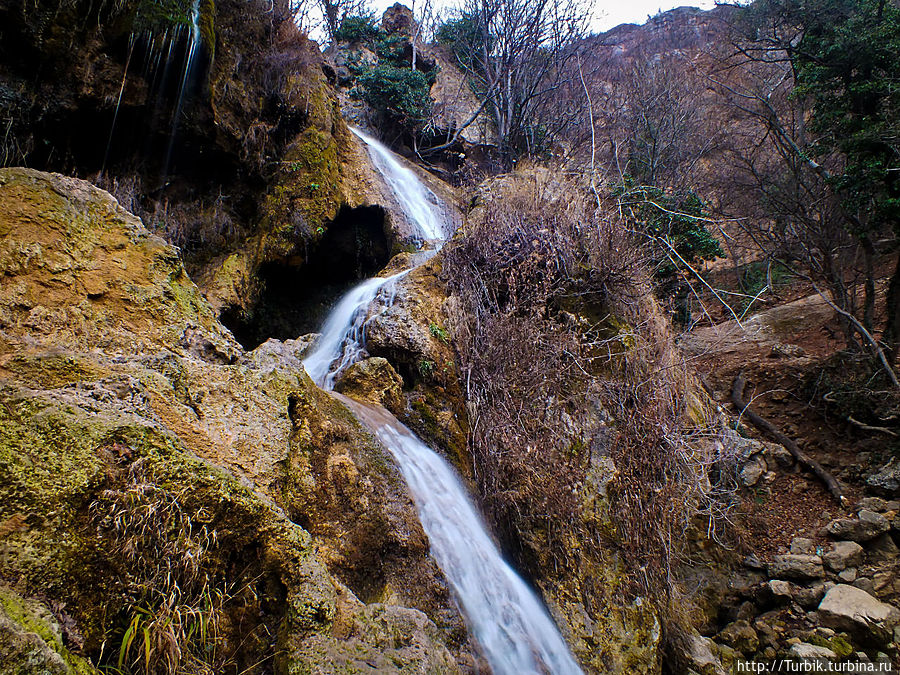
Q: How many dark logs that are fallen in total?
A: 1